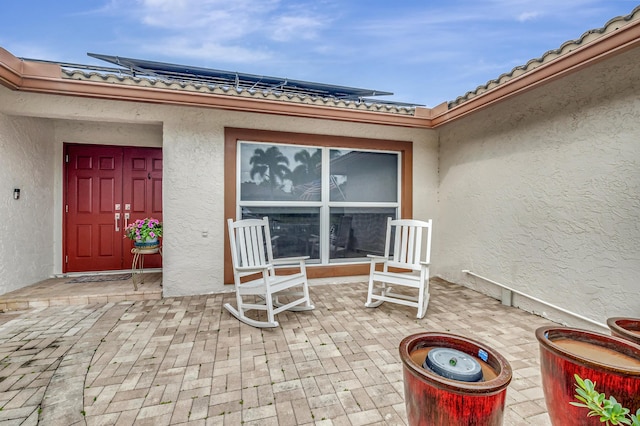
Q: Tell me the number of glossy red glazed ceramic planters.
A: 3